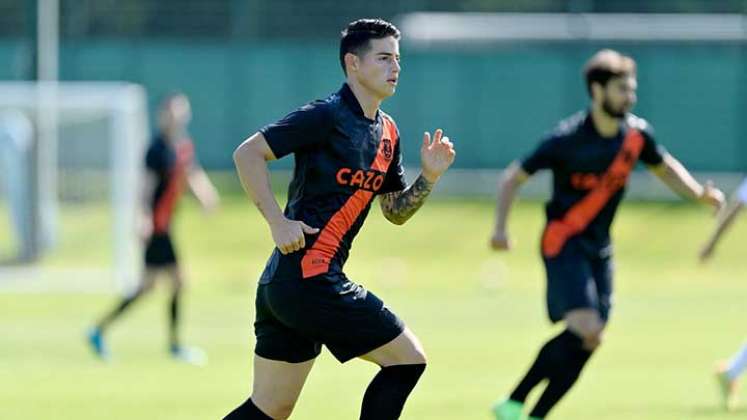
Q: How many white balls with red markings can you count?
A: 0